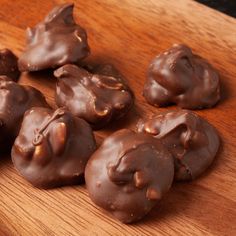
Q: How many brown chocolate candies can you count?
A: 8